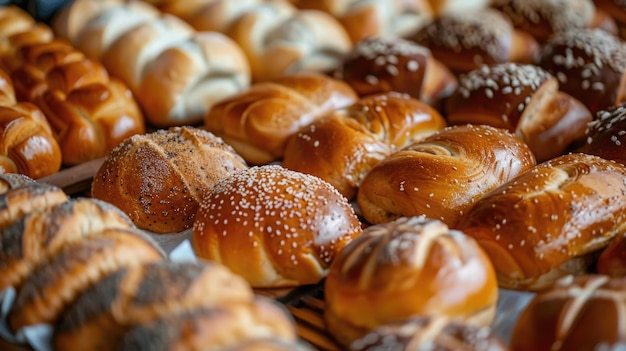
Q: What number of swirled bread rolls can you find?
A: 4